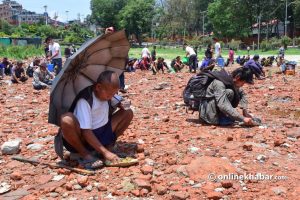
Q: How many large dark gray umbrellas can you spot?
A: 1